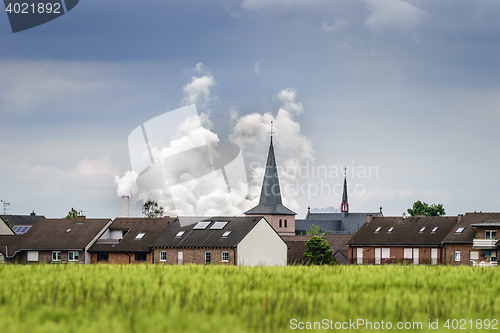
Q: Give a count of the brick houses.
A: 5